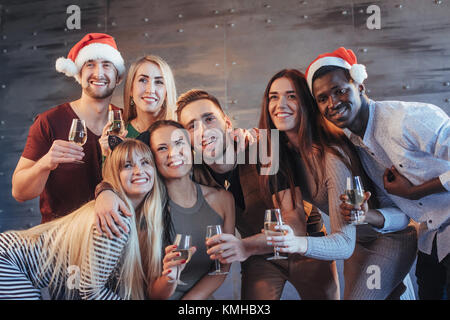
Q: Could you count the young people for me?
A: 7